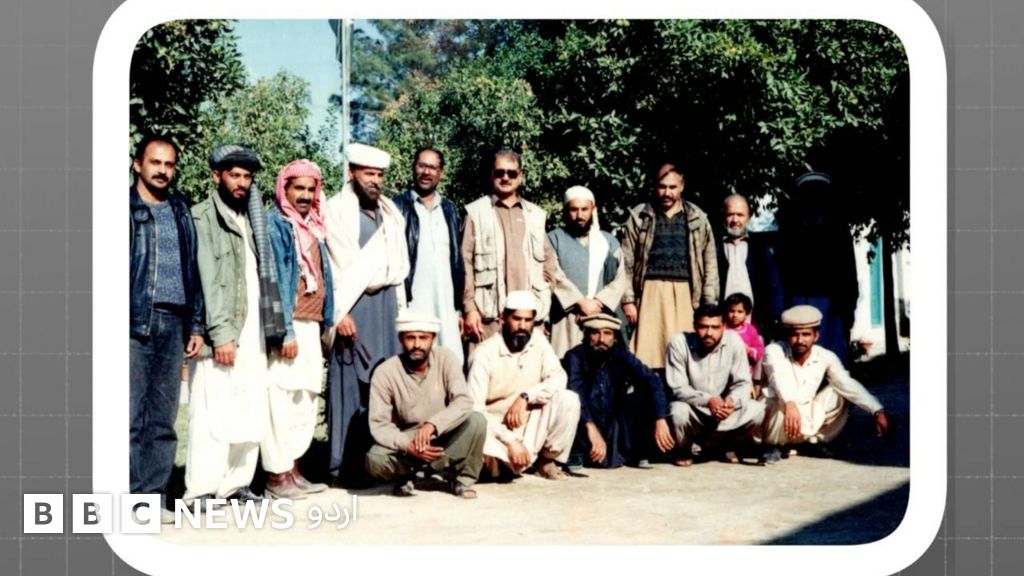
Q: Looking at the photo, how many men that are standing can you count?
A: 10